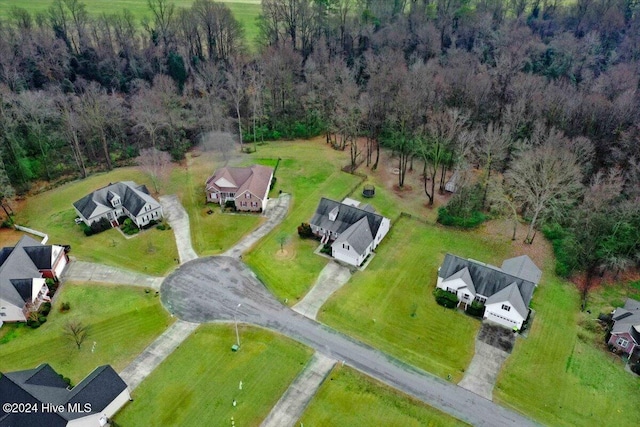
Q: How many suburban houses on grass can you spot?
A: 7